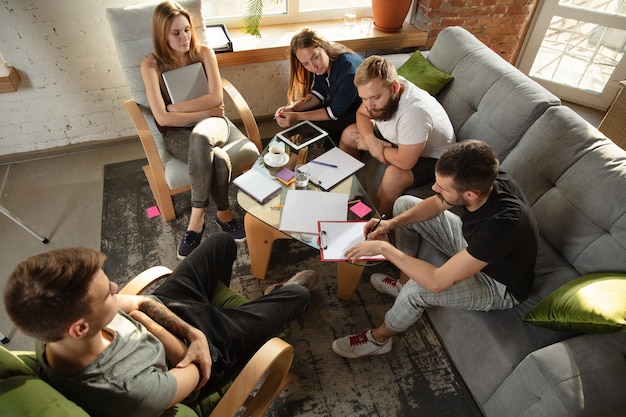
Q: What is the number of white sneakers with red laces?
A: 2